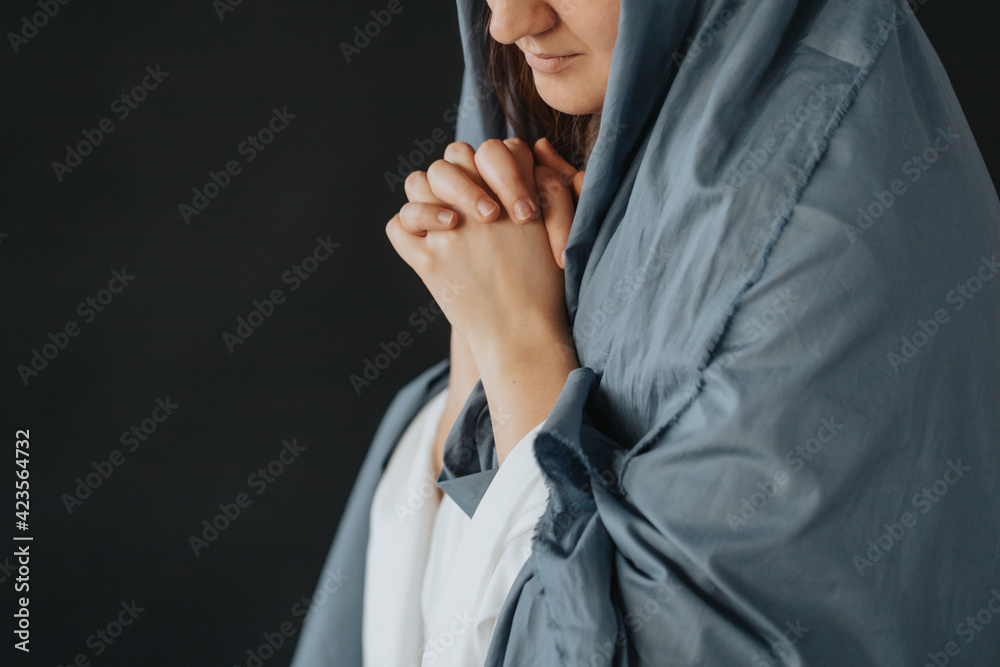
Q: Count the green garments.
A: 0